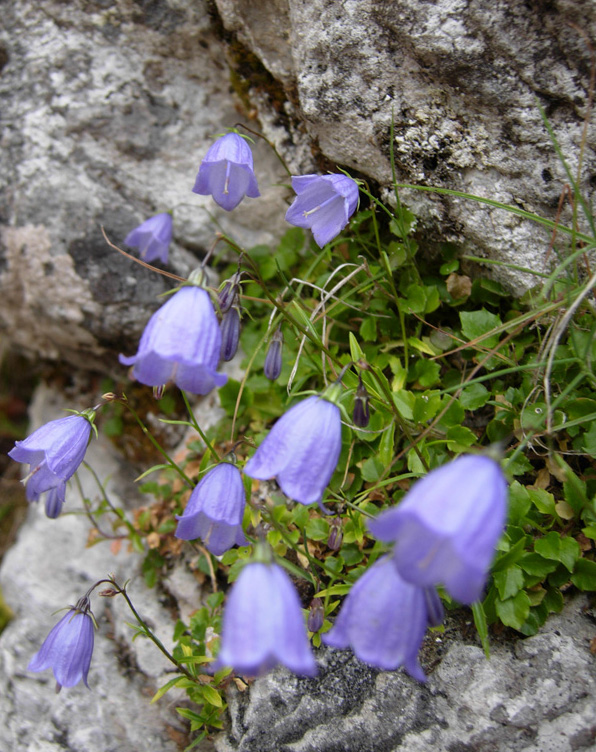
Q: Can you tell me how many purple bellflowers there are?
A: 11